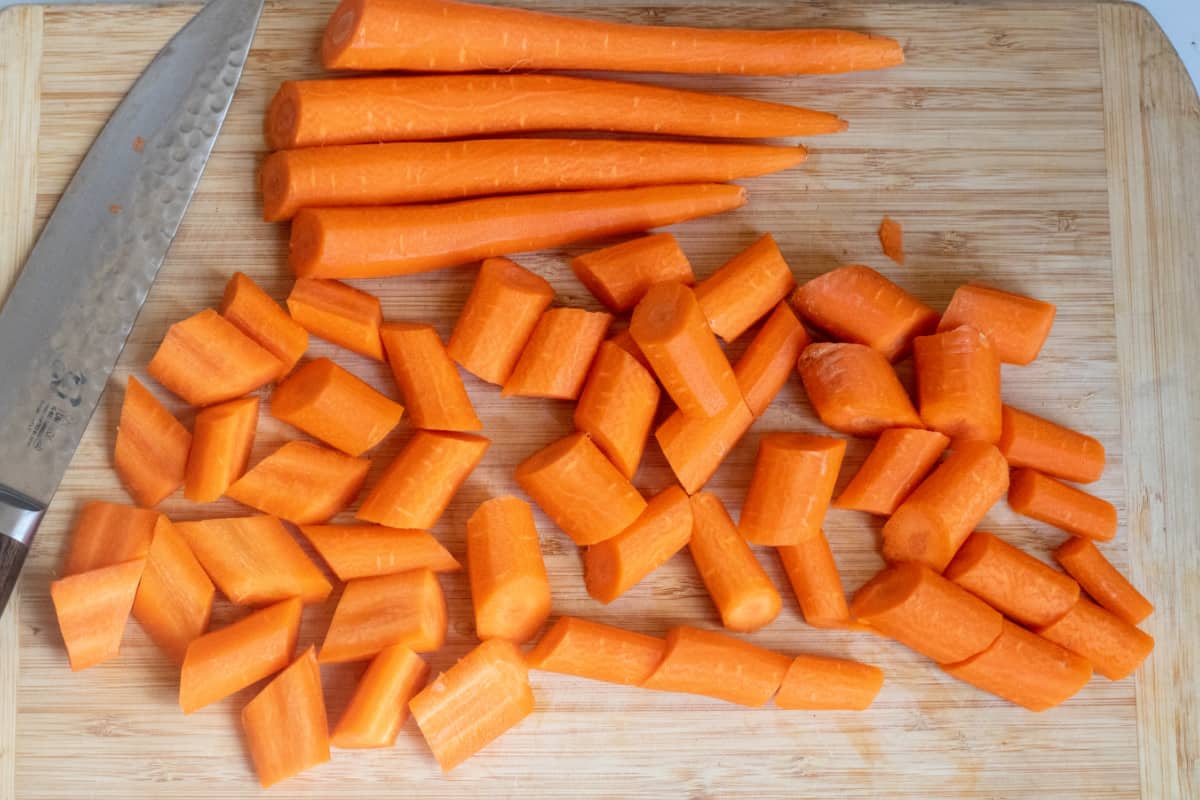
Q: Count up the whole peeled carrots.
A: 4